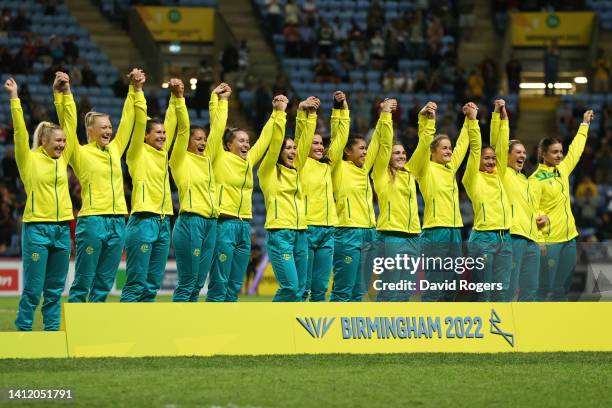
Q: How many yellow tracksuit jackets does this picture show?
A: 13